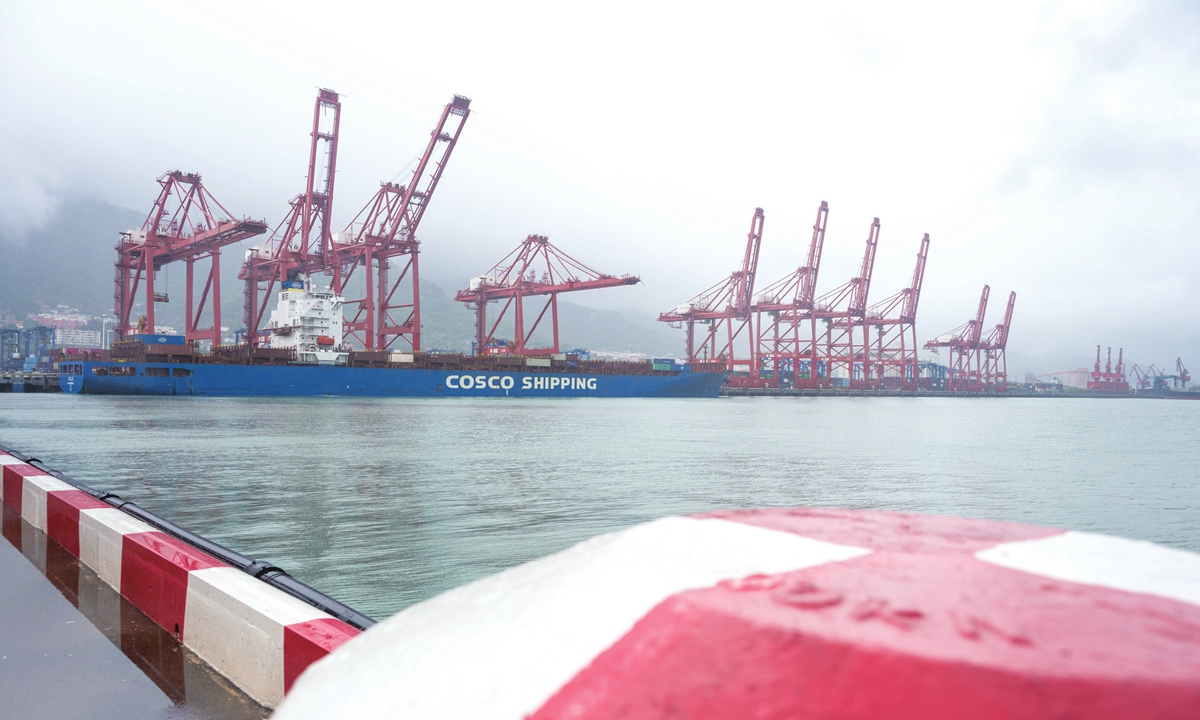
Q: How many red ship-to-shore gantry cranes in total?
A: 10